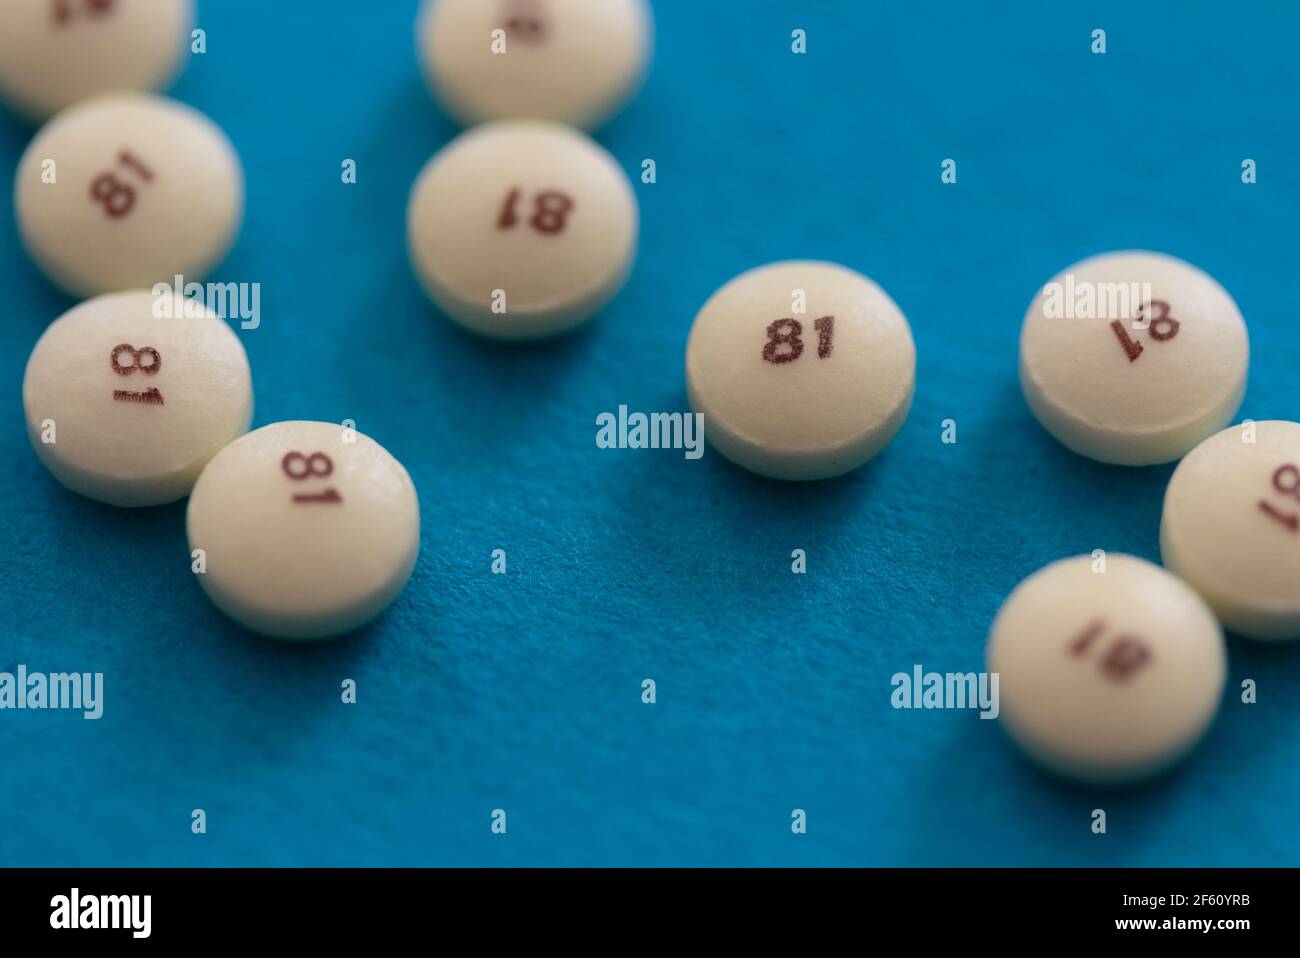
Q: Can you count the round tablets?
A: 10